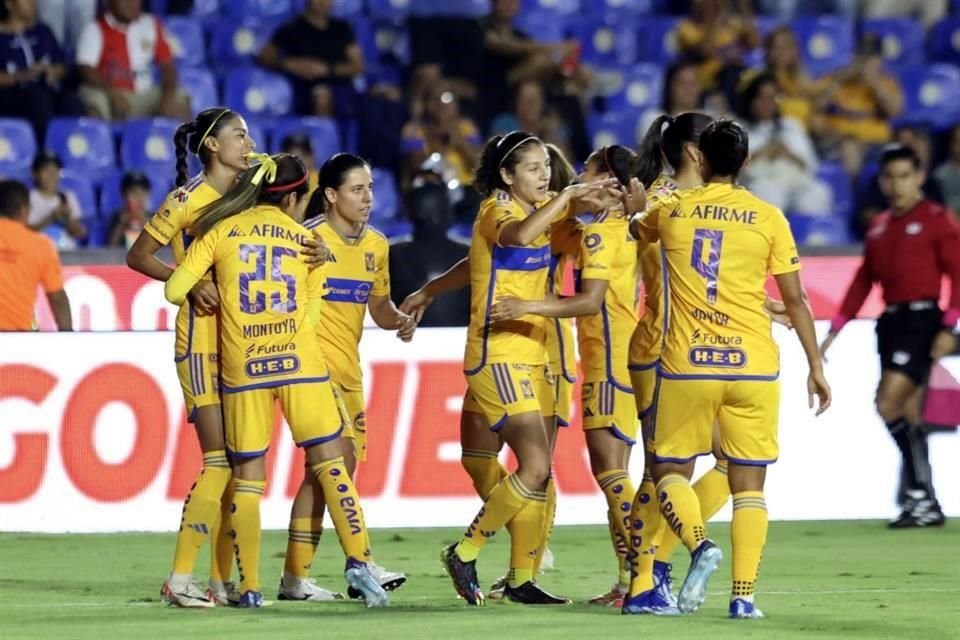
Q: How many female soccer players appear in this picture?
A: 8